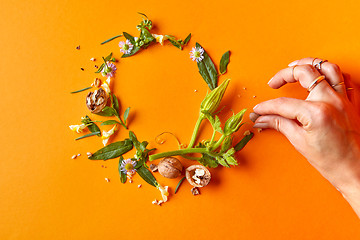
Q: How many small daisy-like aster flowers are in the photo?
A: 4